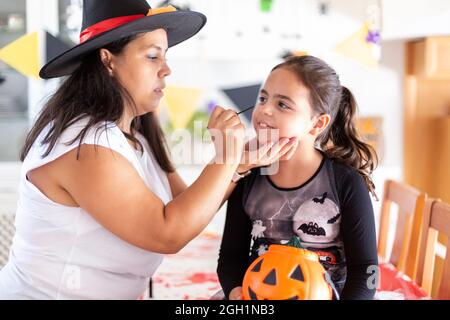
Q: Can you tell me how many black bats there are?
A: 3